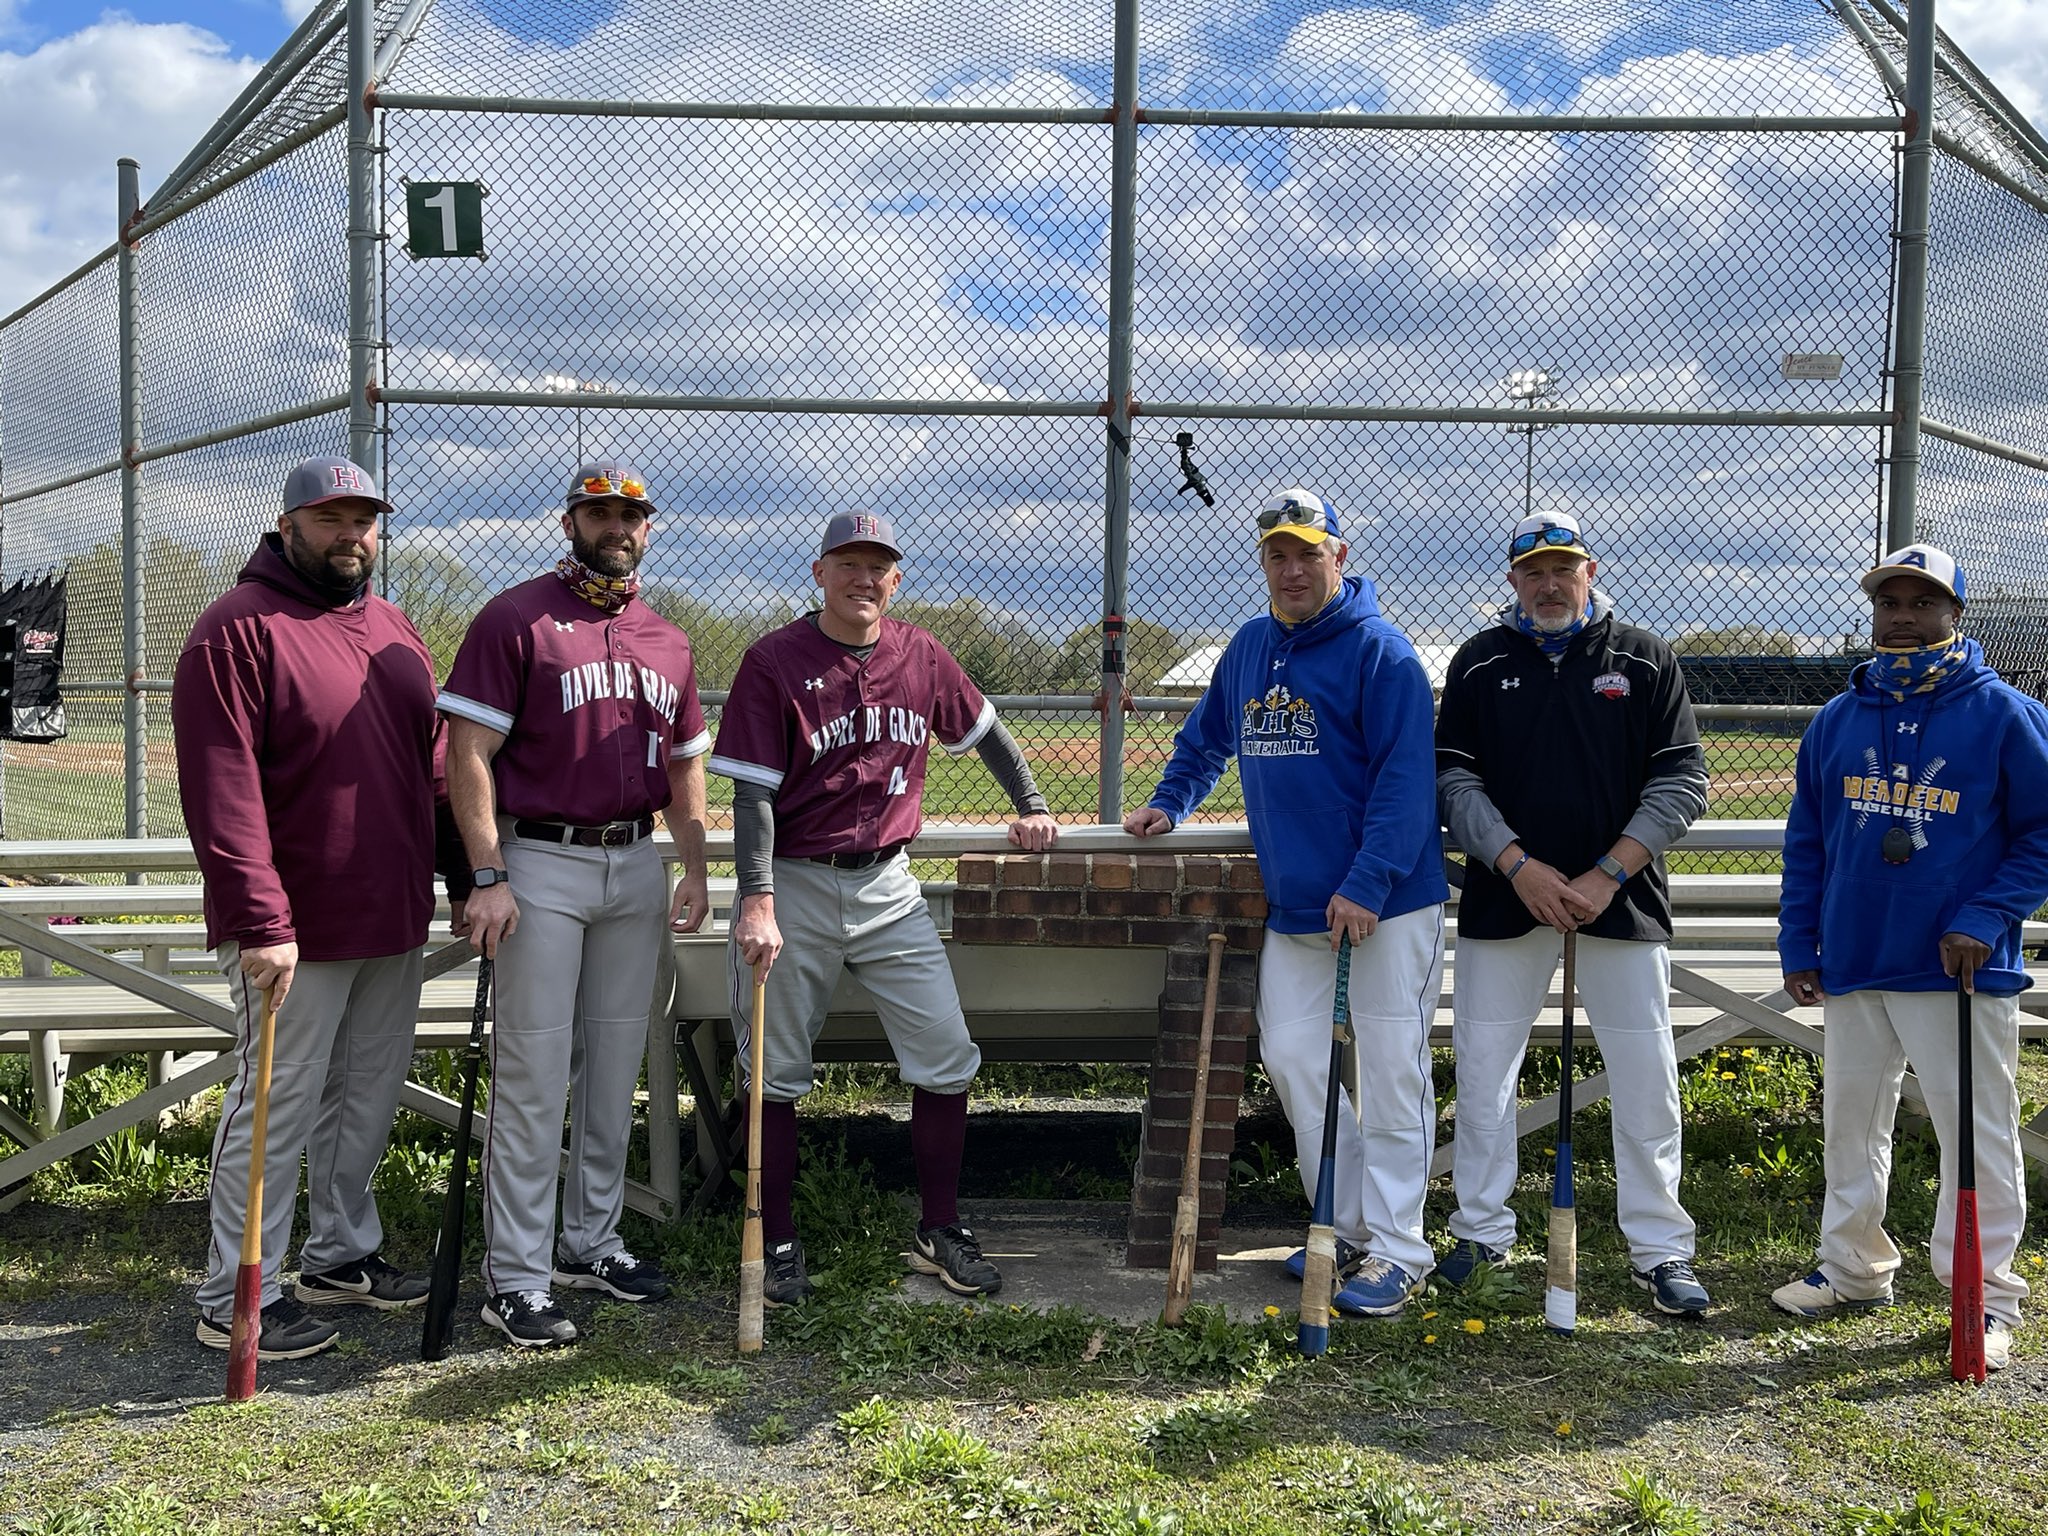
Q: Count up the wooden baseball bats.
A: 3